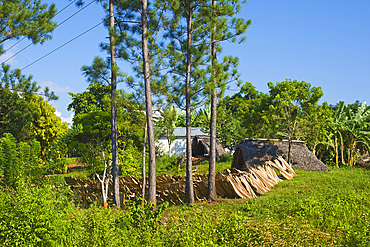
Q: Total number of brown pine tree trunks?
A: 4